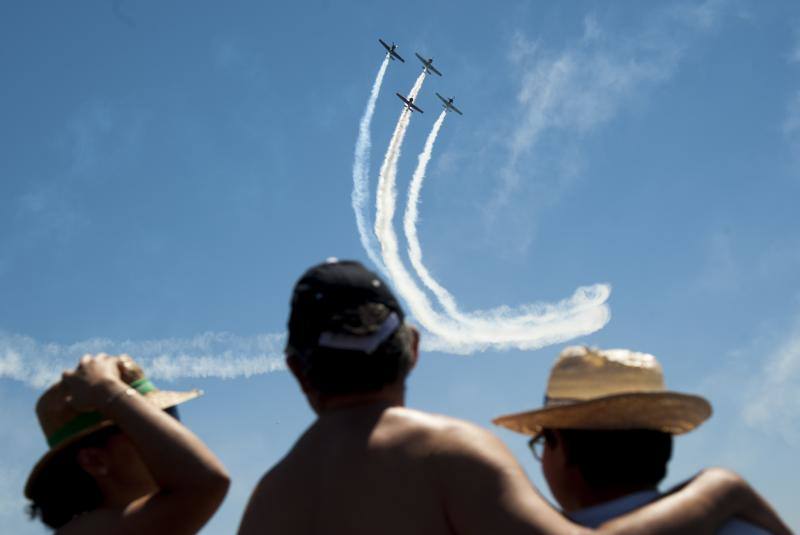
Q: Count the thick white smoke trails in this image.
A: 3